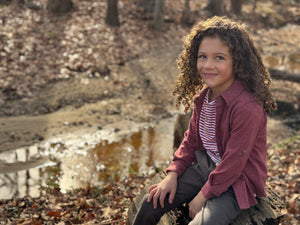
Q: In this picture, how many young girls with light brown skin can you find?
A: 1